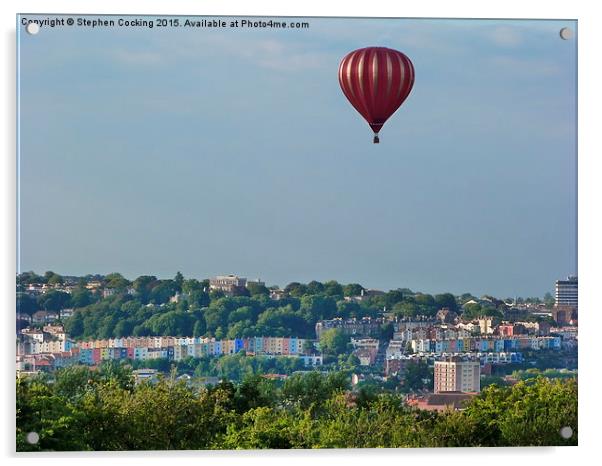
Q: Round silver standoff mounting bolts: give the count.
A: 4